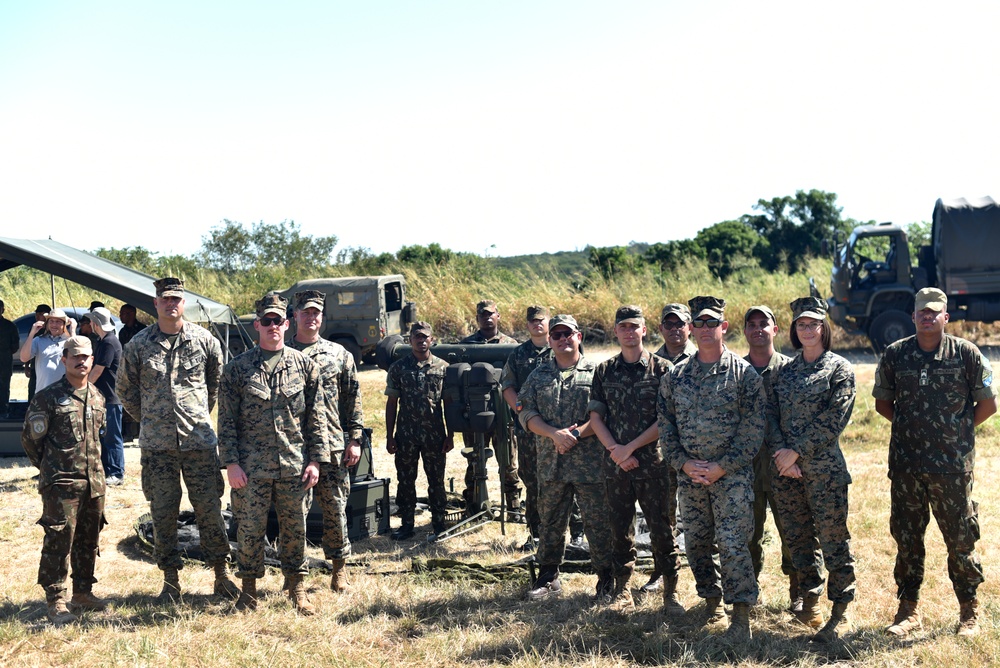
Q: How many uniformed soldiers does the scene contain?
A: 14